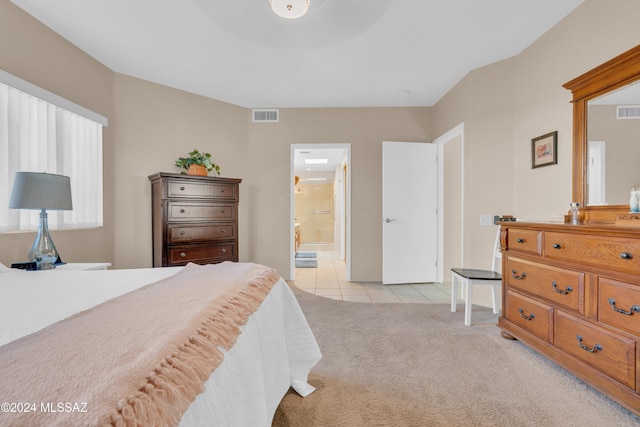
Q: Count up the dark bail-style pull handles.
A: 5